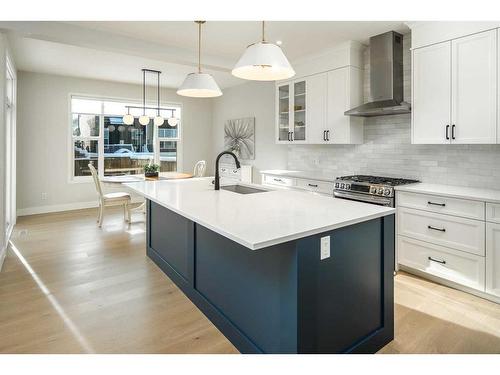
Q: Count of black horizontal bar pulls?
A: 5